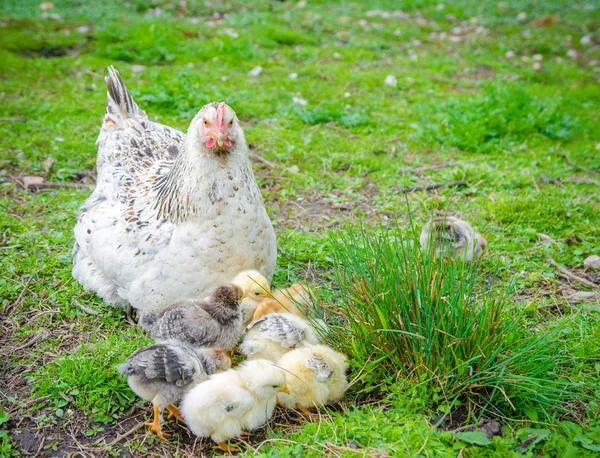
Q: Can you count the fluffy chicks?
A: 8